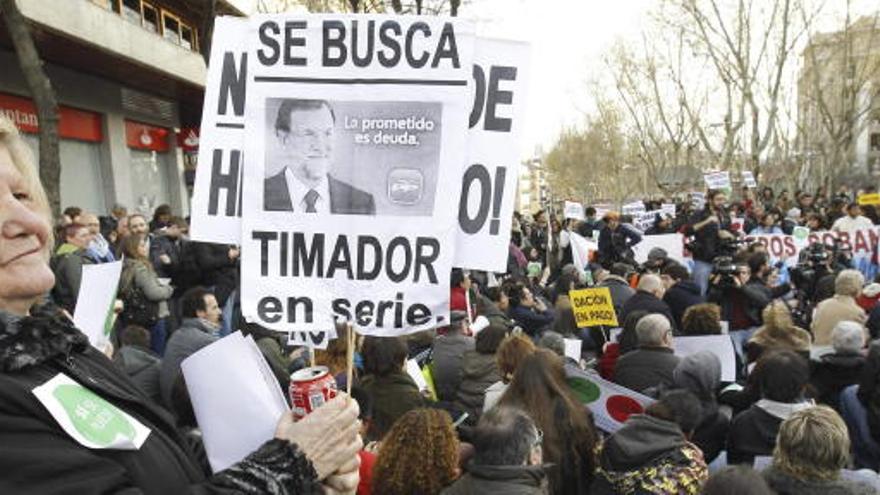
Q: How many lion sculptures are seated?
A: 0